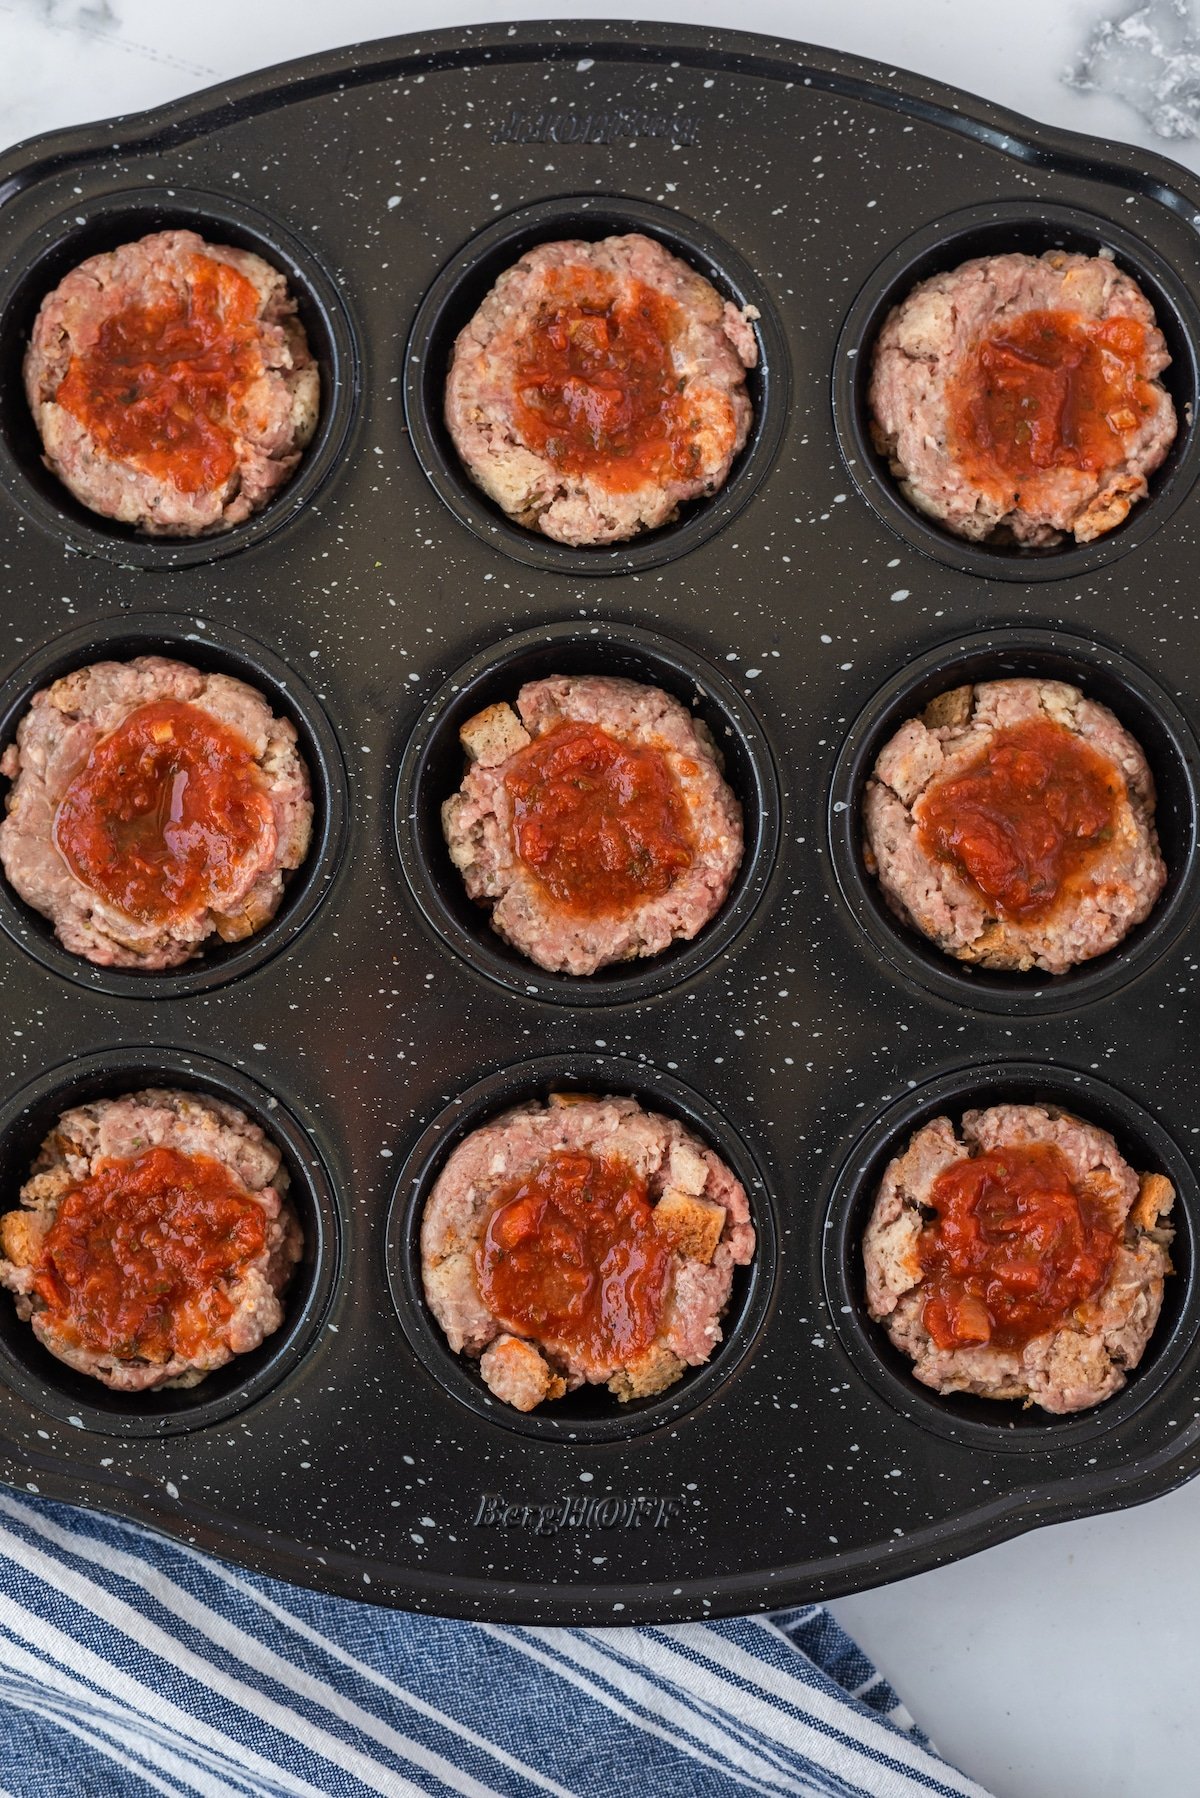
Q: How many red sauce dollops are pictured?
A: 9